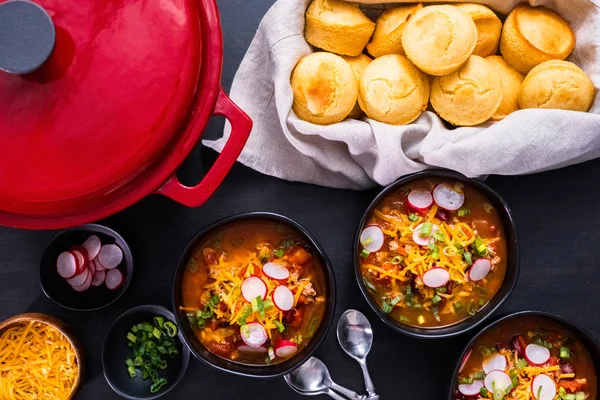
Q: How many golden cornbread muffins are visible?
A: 11